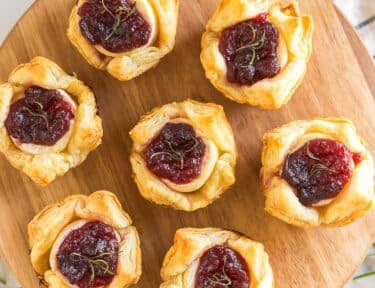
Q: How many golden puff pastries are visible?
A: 7